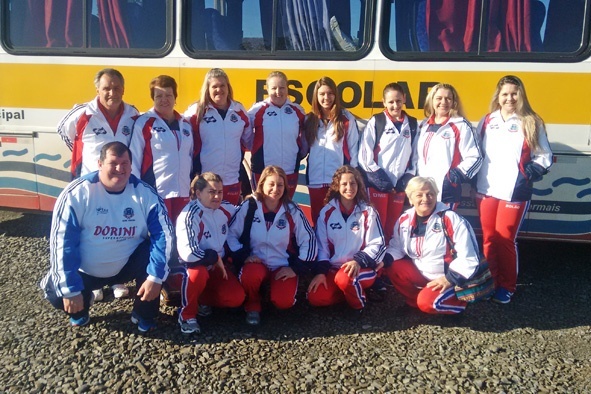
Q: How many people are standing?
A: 8